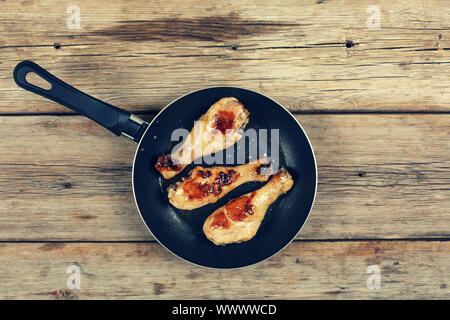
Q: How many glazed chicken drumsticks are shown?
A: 3